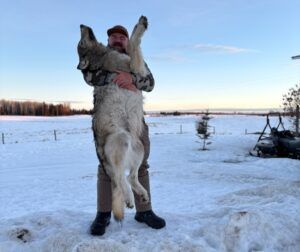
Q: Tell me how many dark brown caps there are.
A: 1